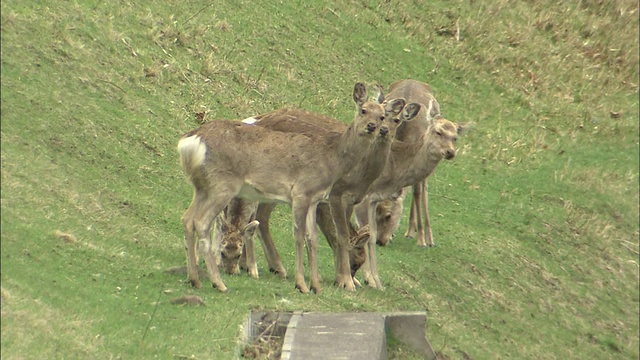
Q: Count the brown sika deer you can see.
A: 6